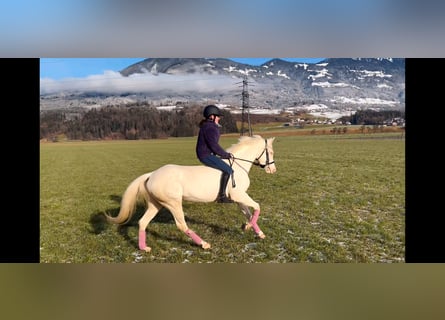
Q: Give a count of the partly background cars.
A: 0